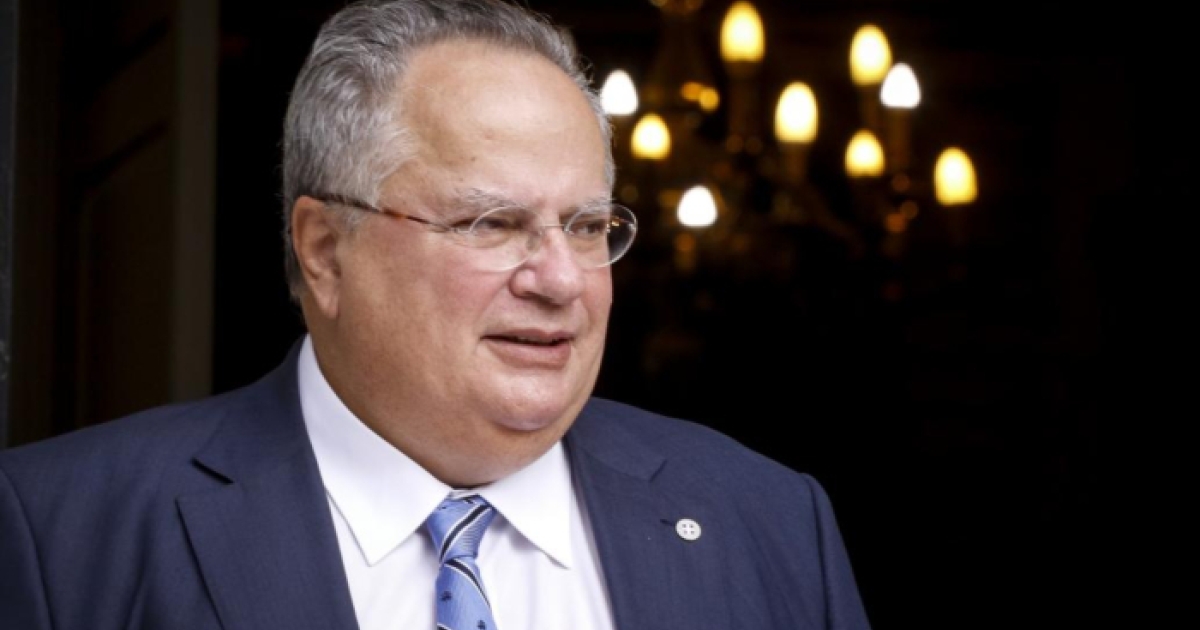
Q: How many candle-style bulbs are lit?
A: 9